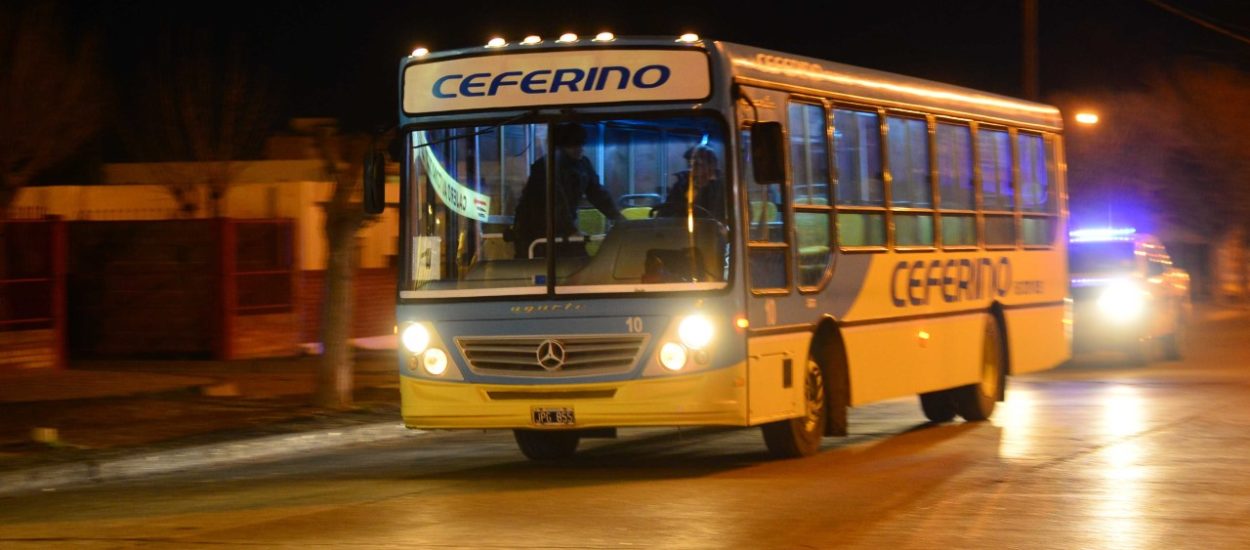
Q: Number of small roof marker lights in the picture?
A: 6